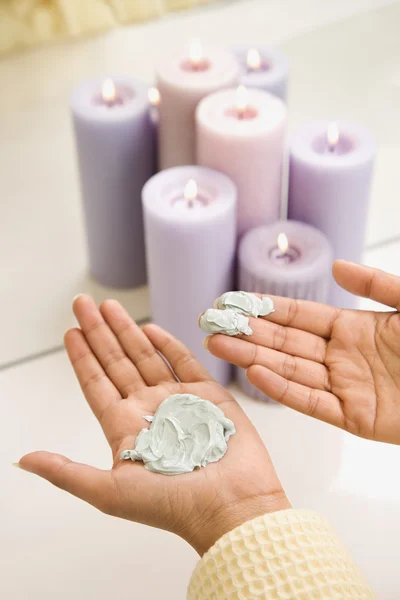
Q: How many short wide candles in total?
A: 1